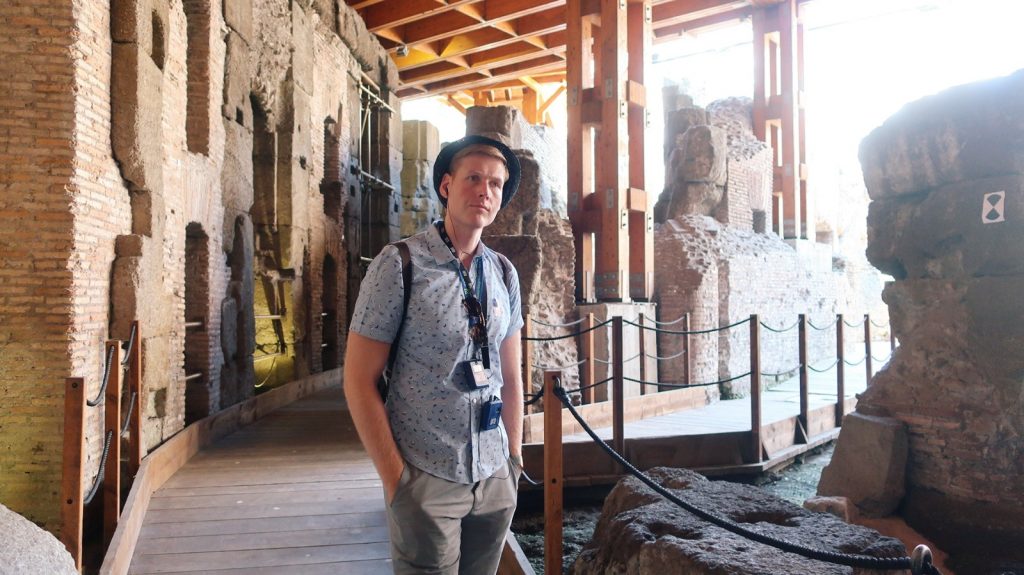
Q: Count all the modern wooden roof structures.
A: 1